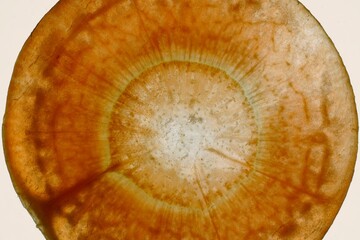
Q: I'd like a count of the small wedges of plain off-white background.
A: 4